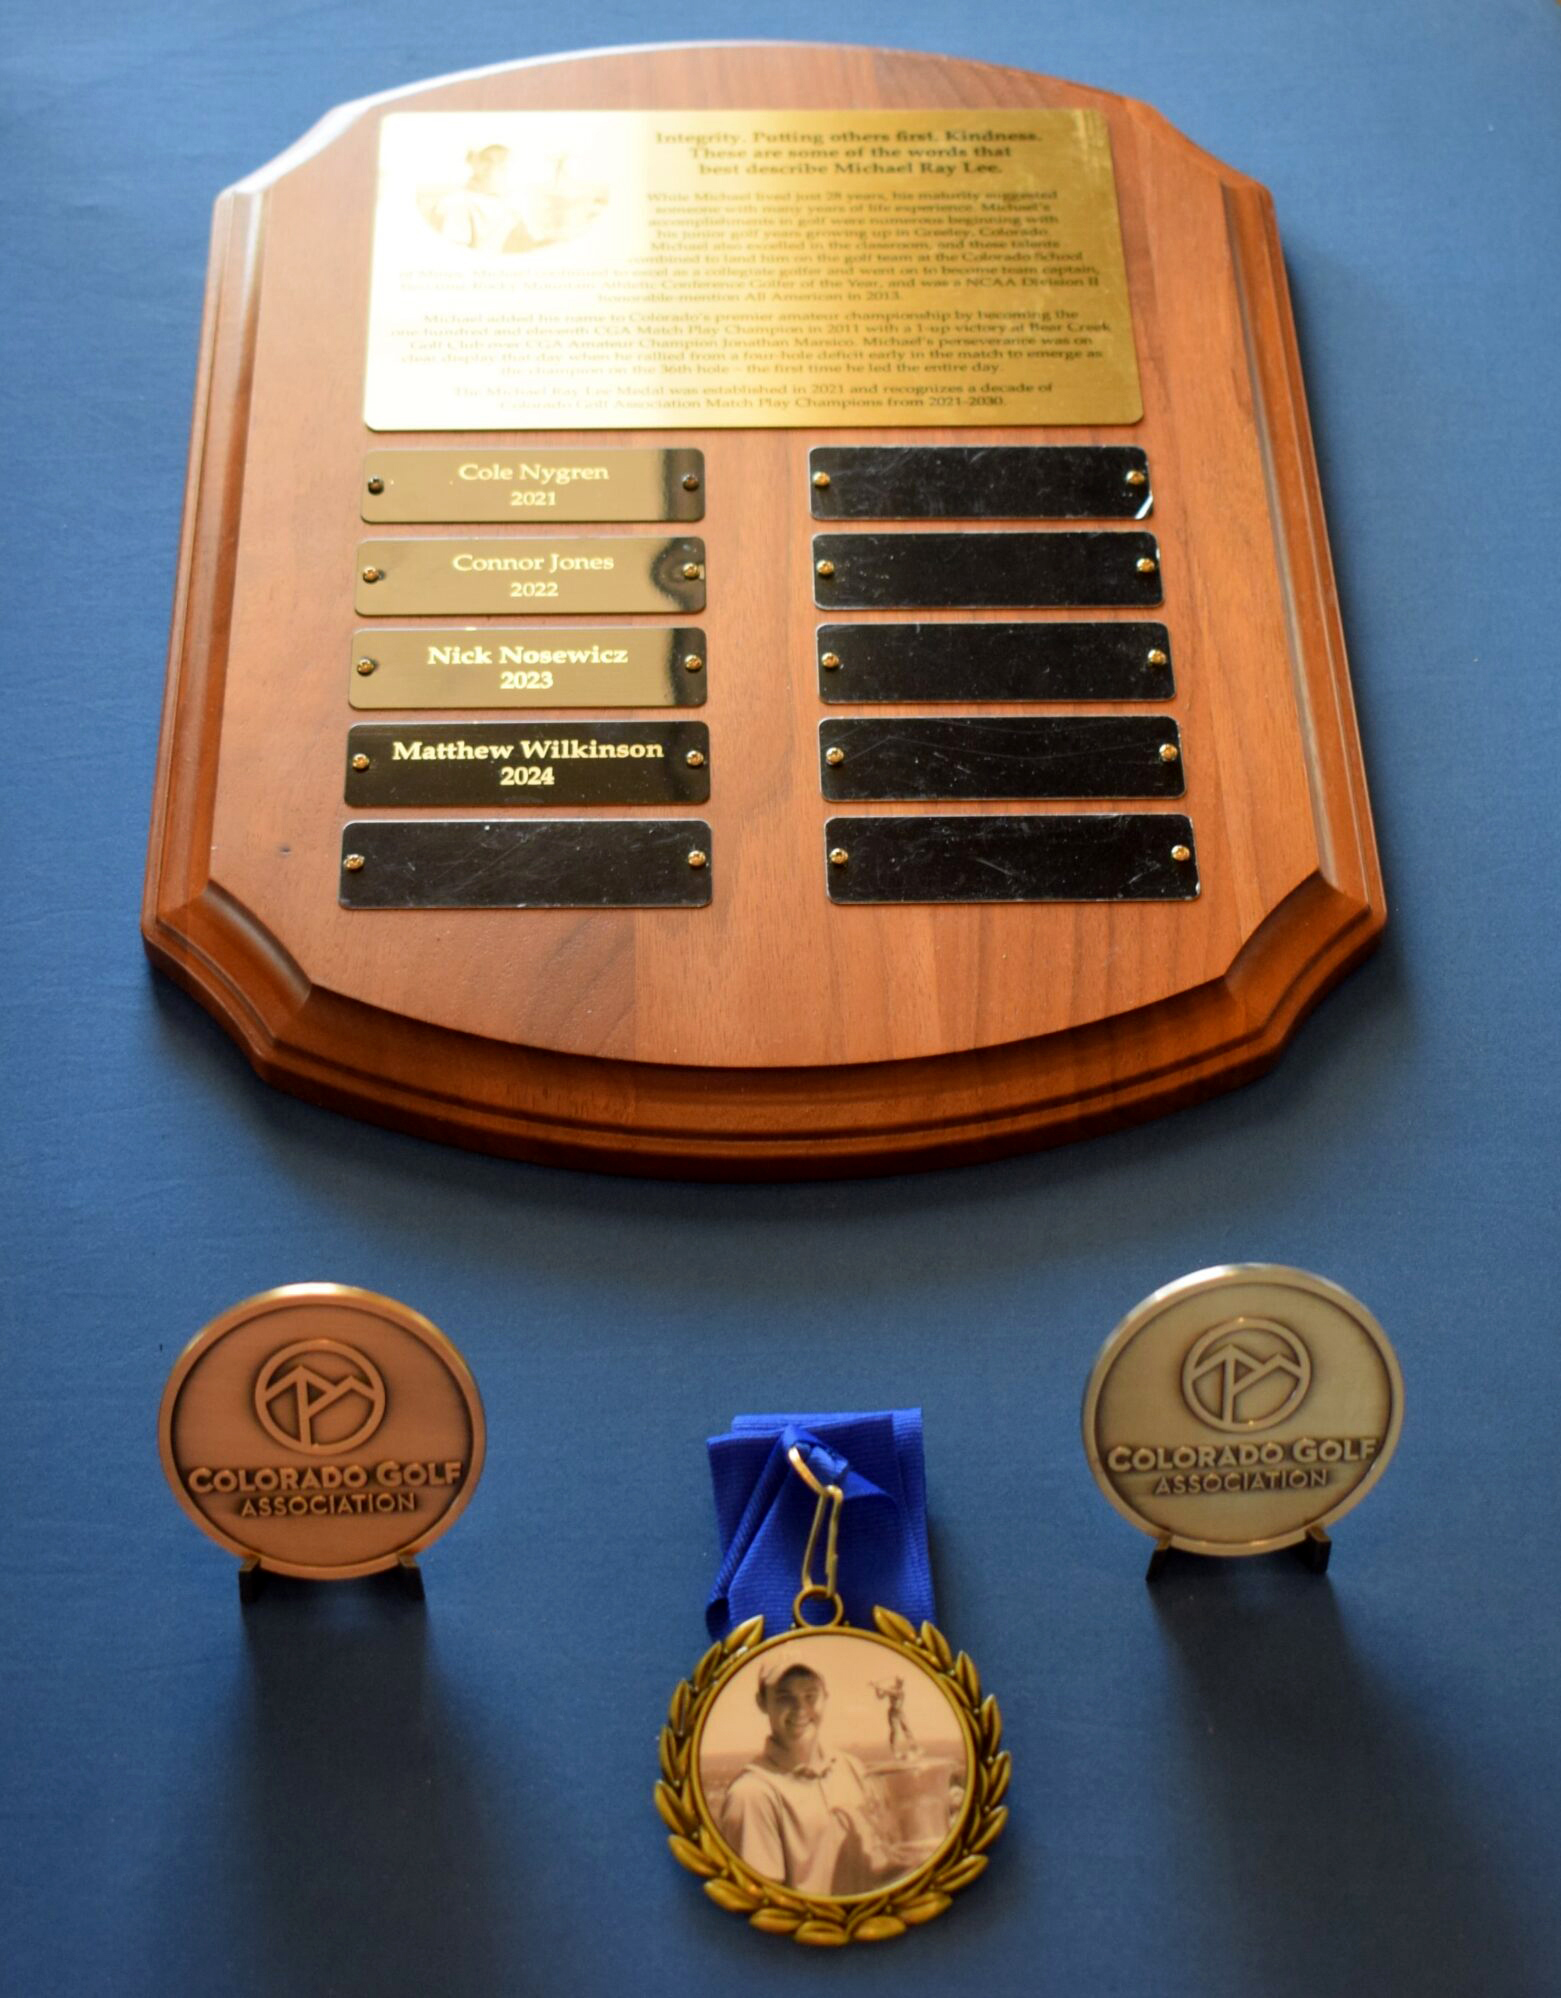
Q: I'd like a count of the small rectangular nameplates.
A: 10